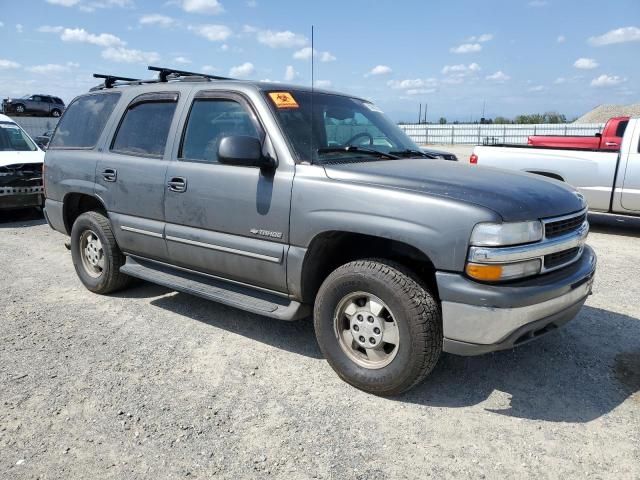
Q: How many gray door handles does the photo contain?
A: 2